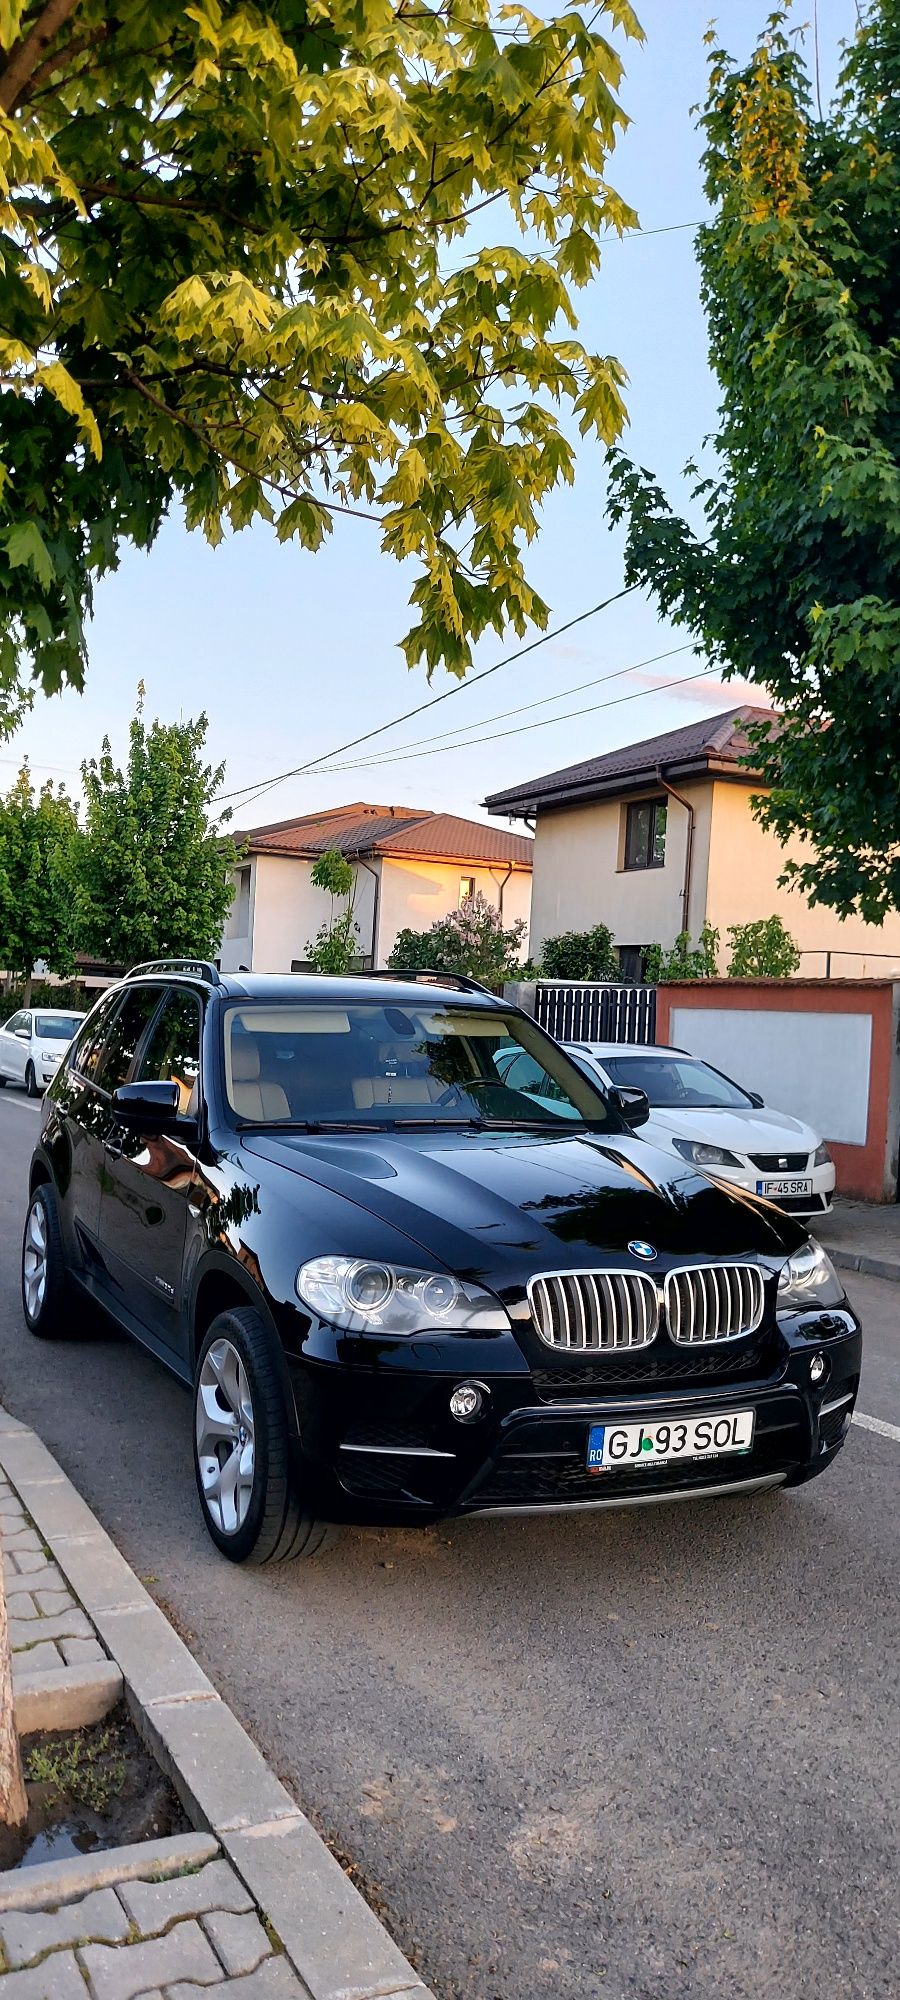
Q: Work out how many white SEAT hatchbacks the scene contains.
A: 1